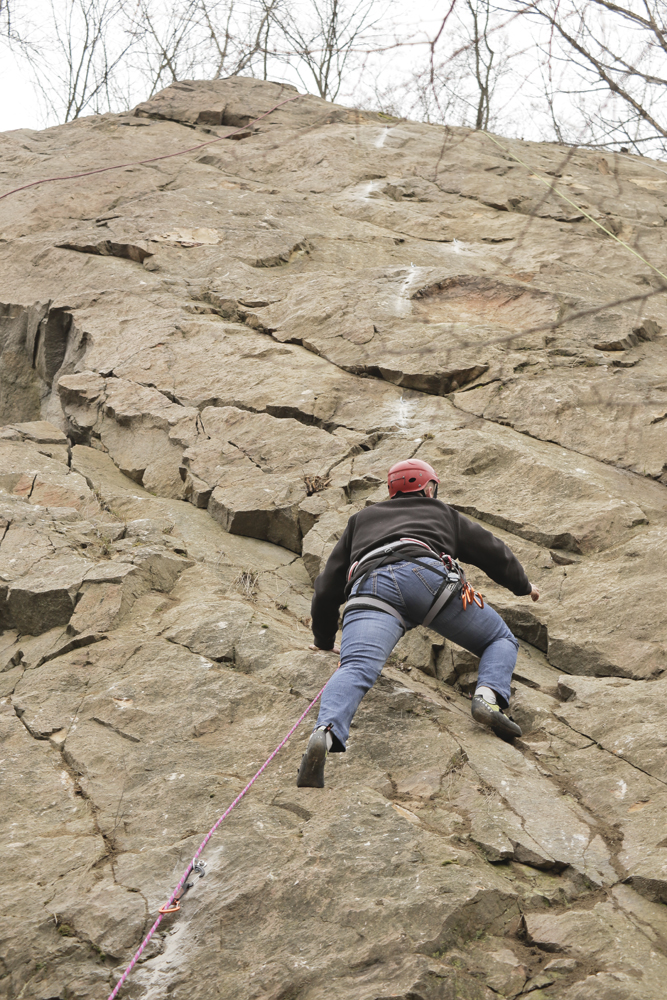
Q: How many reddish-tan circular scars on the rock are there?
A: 1